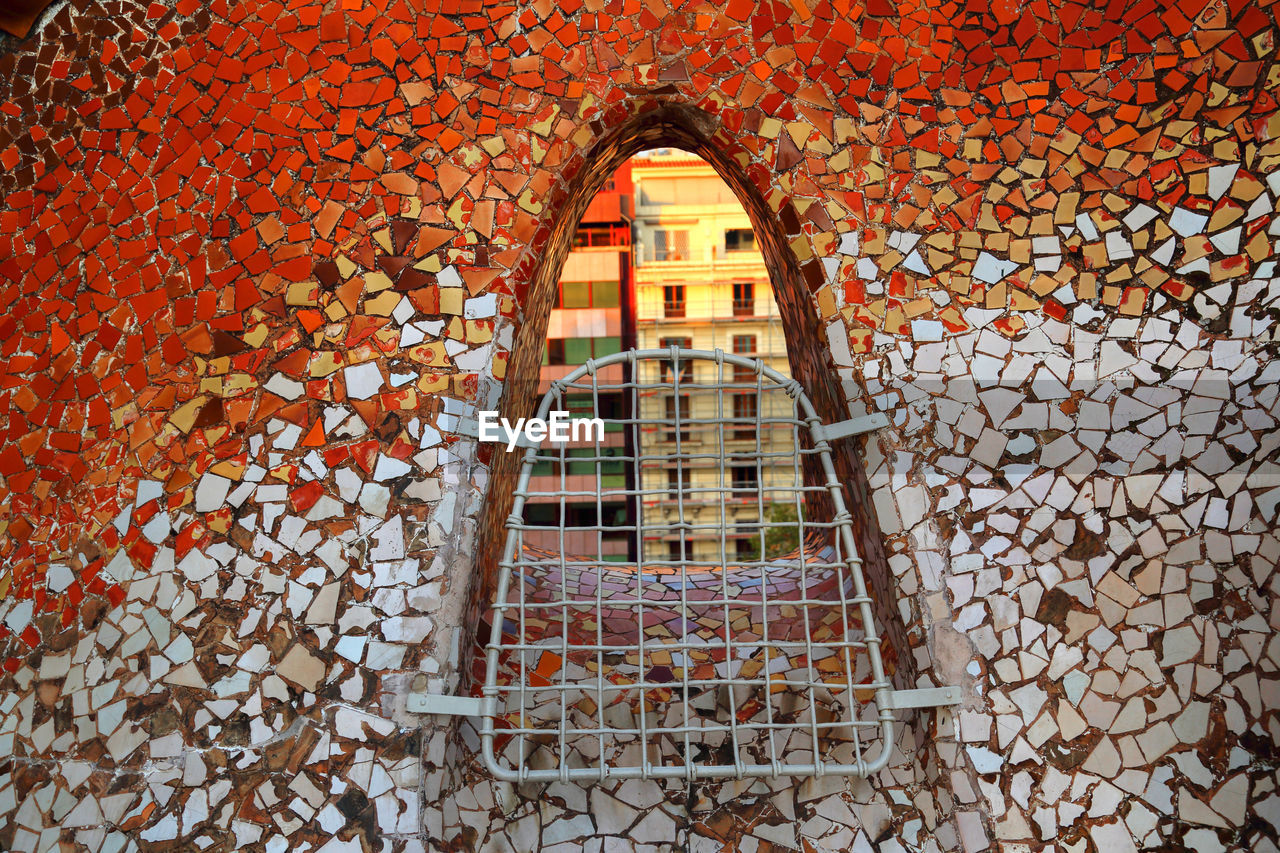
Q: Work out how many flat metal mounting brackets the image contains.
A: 4